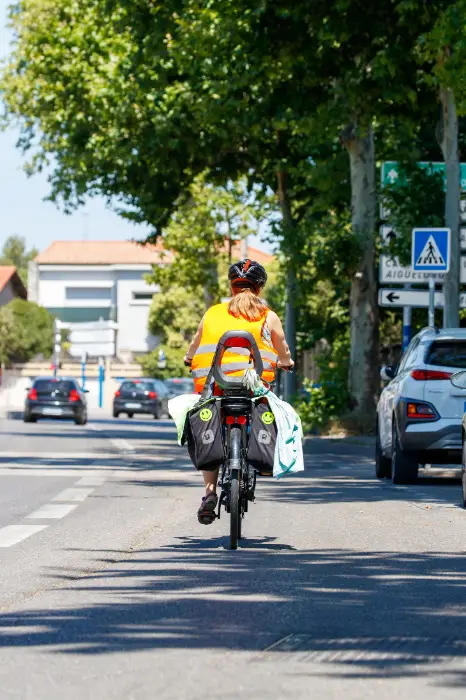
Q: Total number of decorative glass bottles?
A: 0